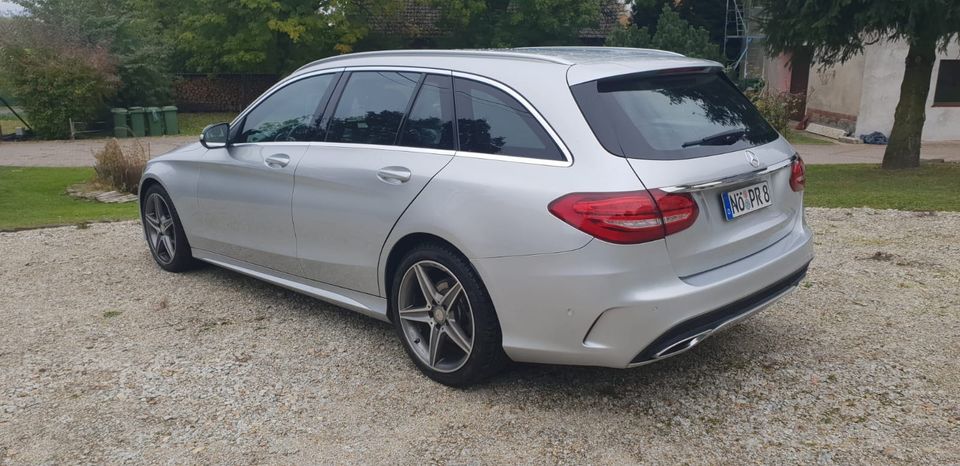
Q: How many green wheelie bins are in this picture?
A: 4